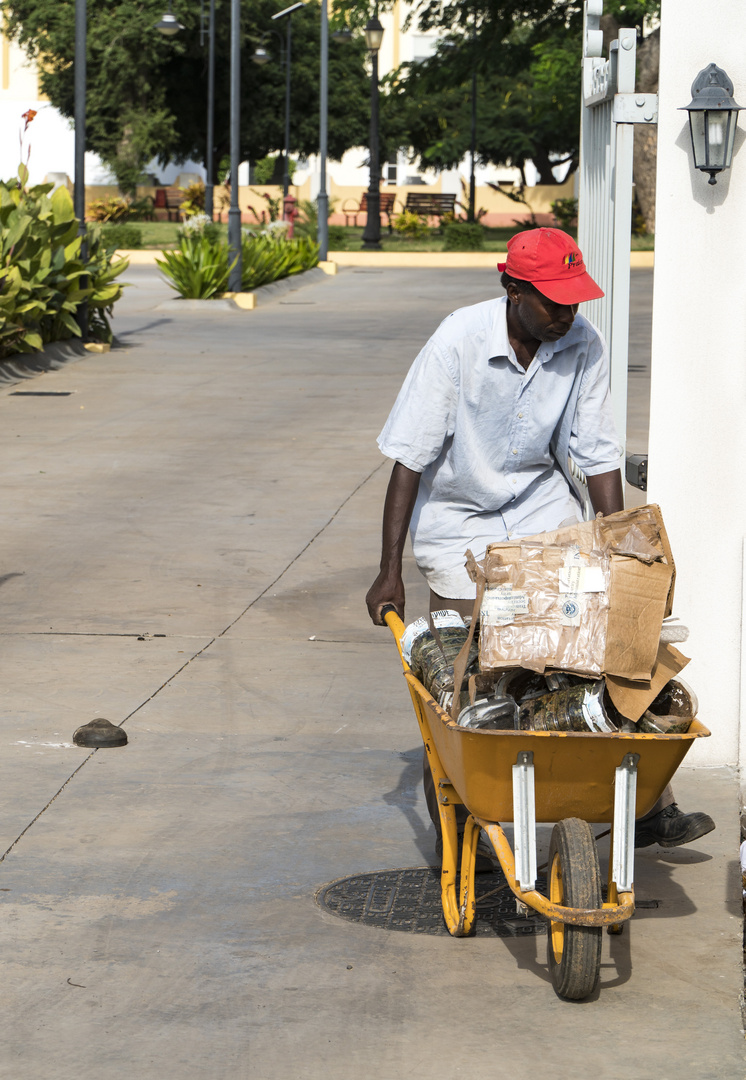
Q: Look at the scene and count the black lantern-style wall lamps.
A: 1